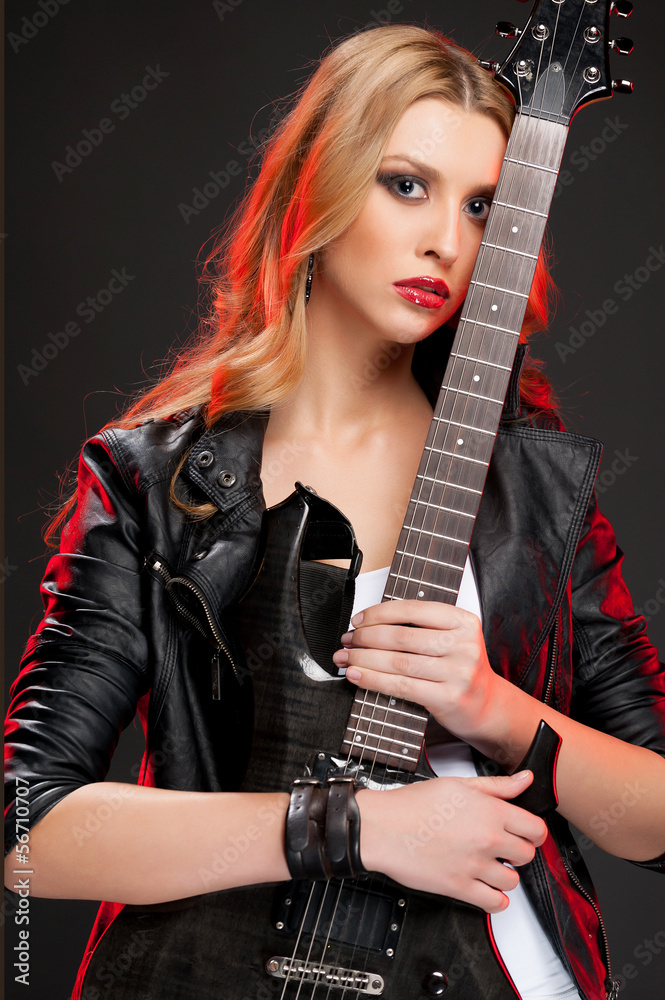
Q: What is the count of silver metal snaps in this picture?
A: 2